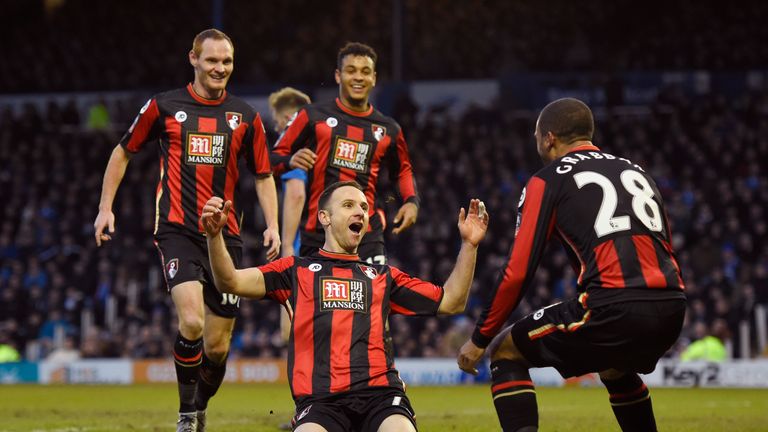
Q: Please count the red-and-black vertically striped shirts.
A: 4